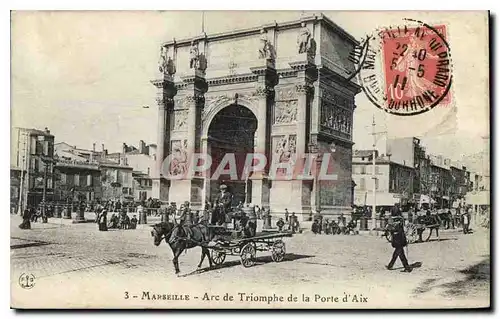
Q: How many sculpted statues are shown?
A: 4